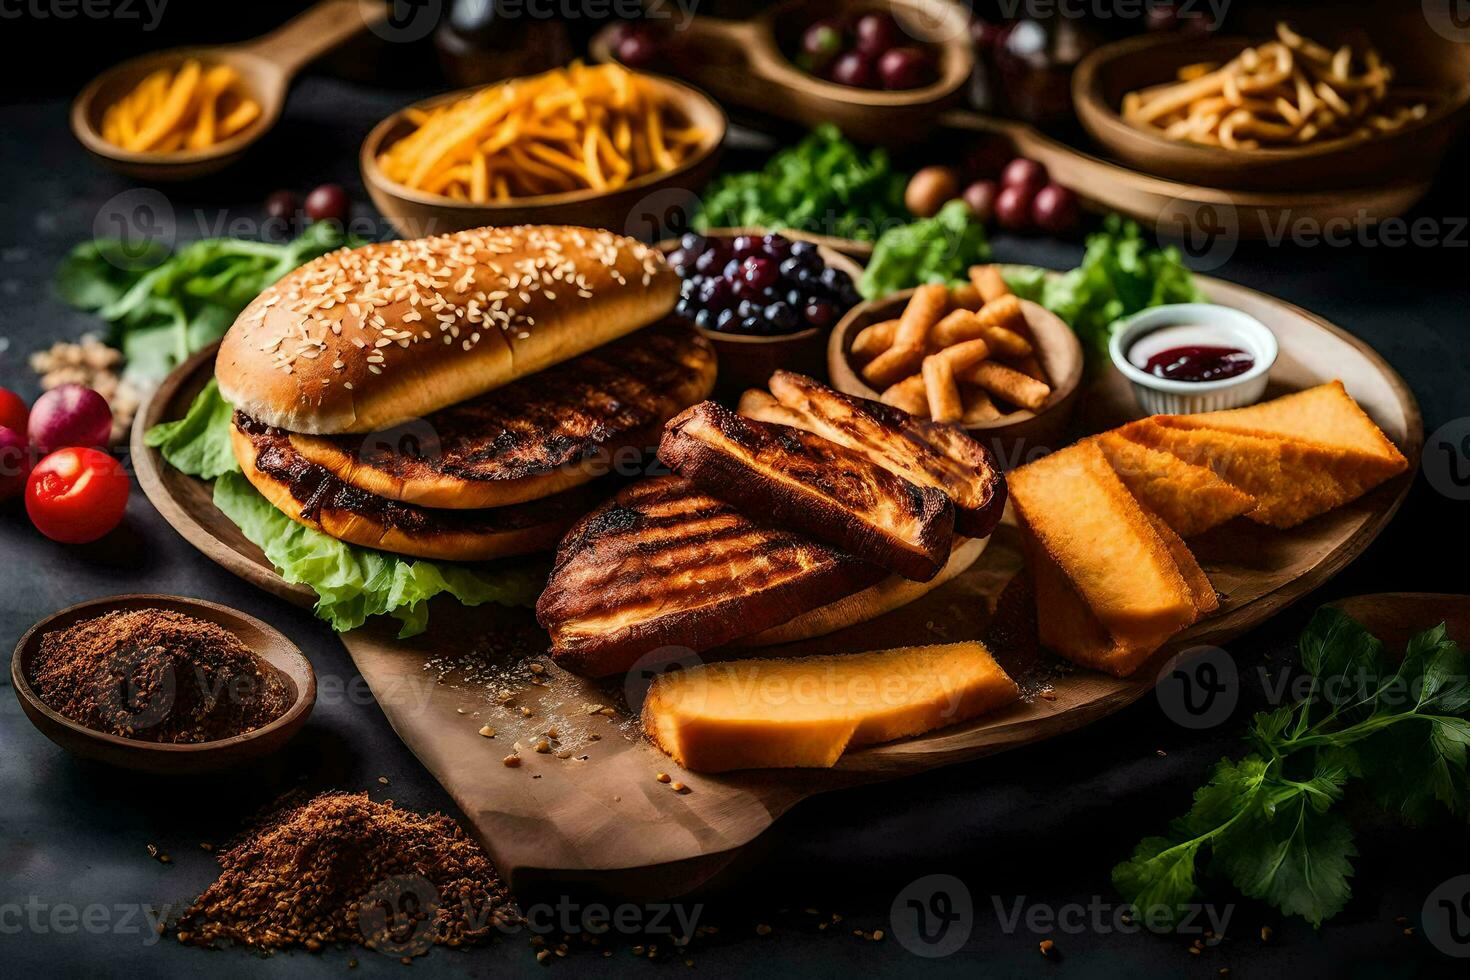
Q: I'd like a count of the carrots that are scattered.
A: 0